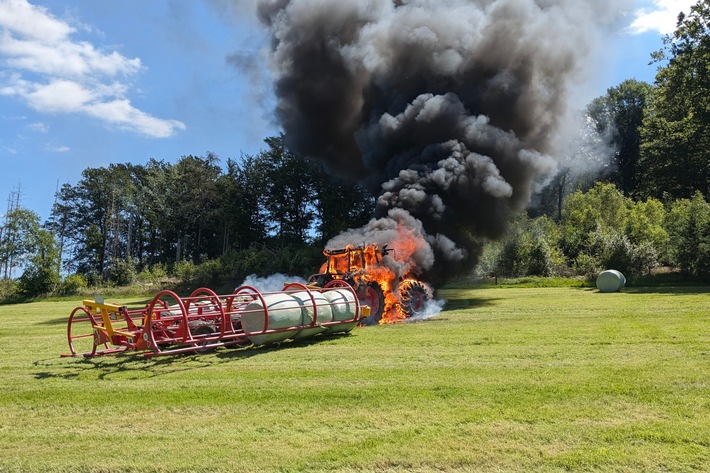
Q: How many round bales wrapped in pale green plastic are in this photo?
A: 4